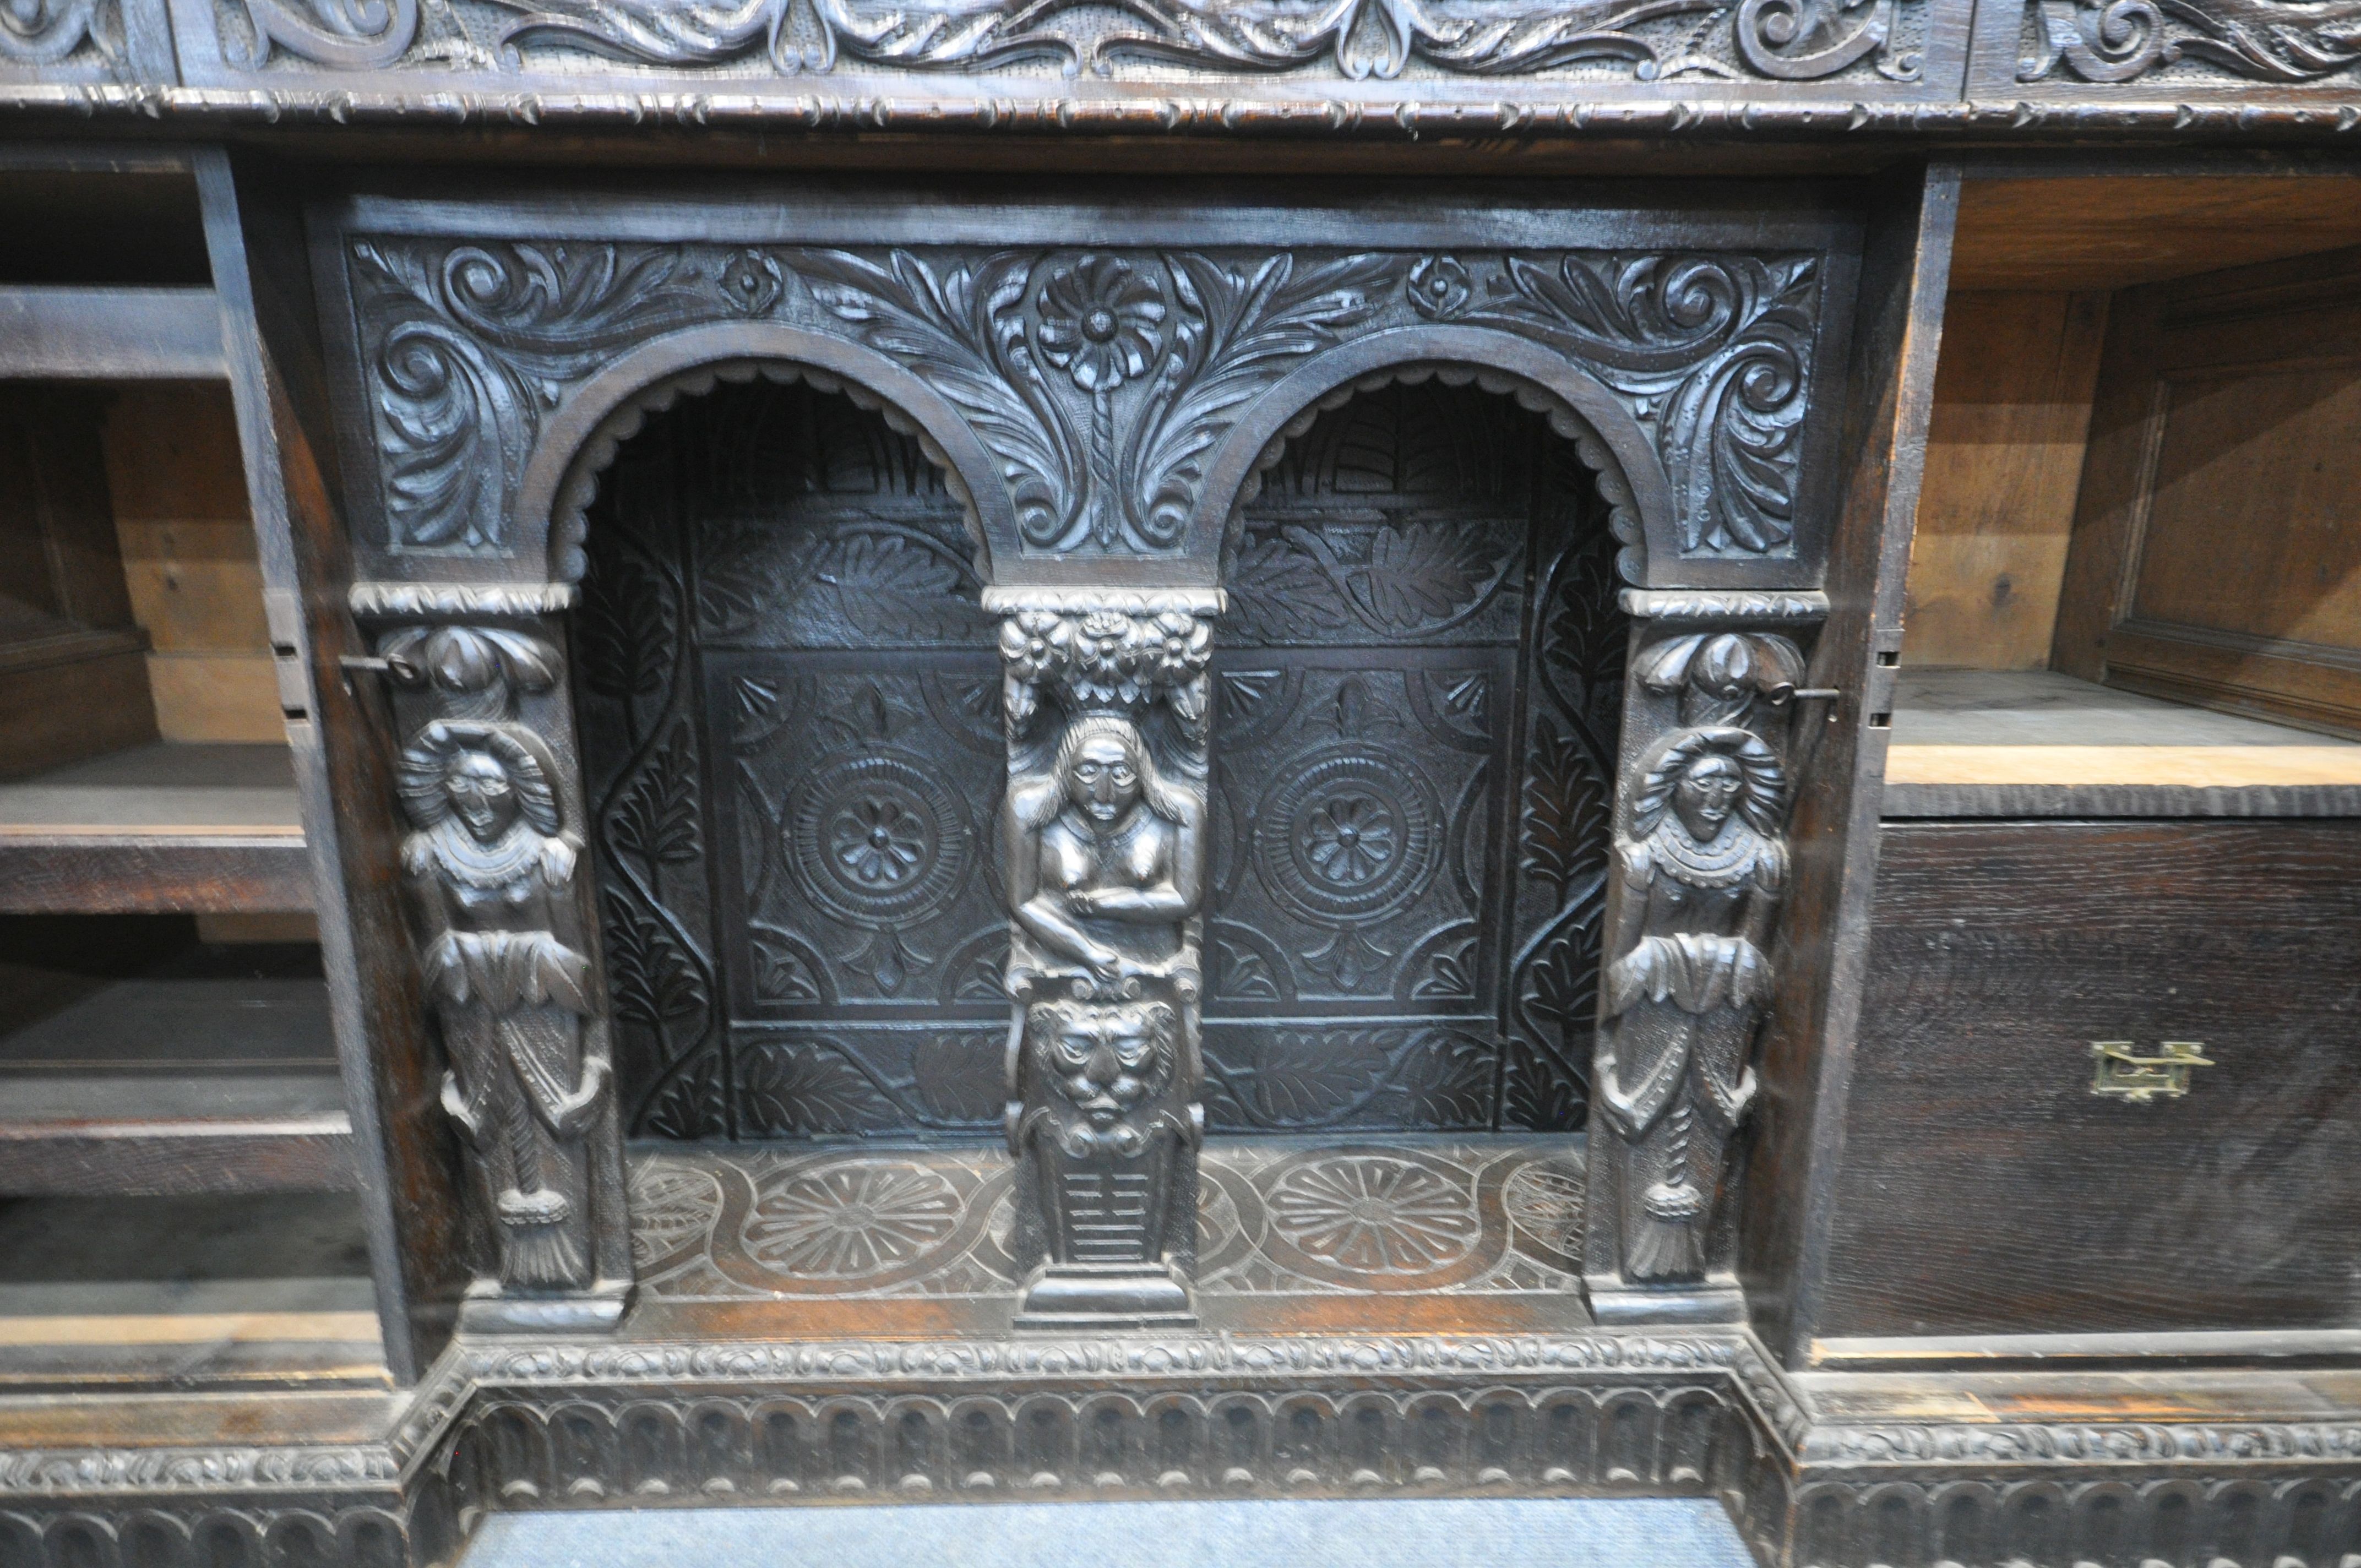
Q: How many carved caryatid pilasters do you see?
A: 3